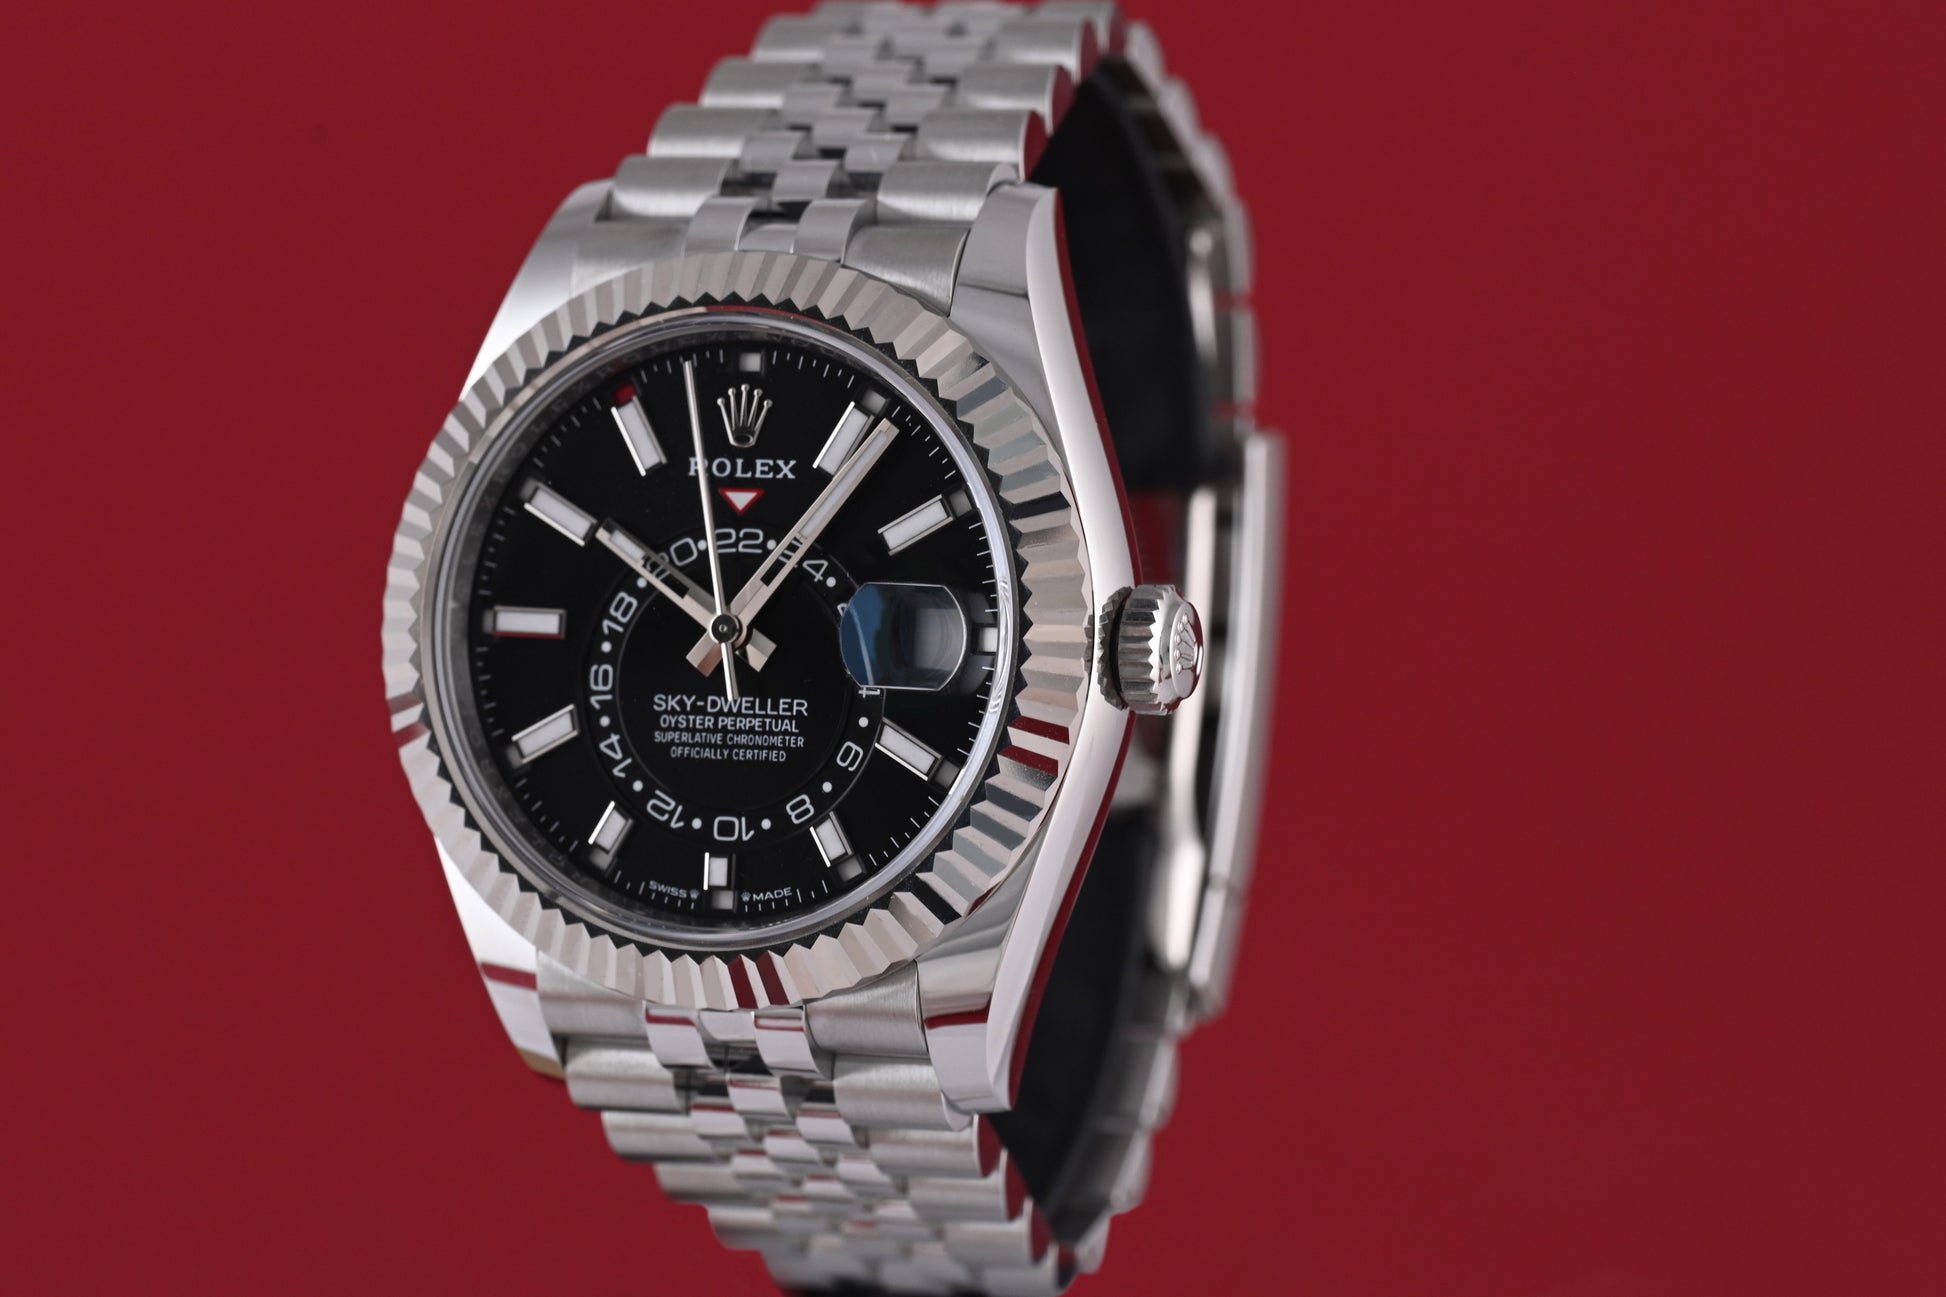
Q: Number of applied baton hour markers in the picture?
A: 10